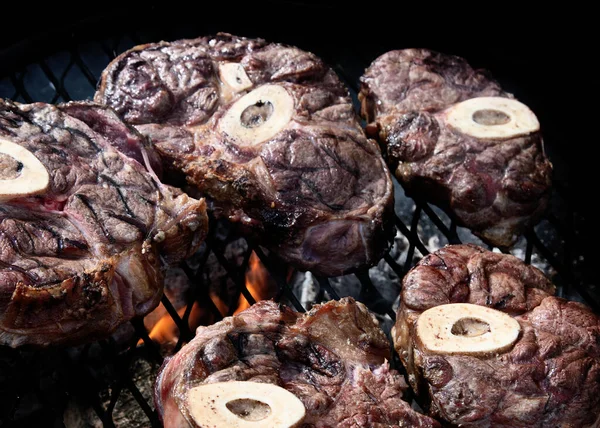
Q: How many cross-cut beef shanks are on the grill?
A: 5